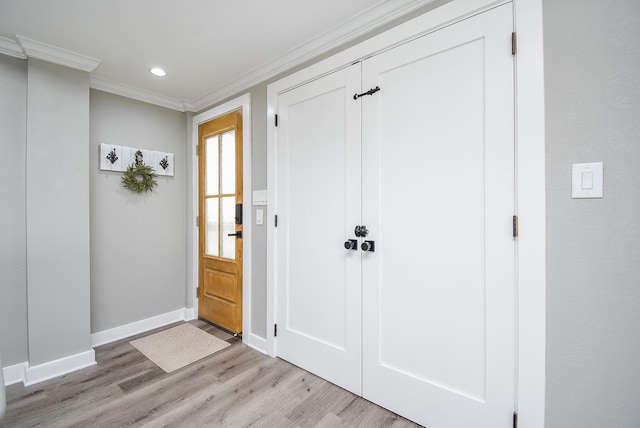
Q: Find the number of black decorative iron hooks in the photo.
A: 3